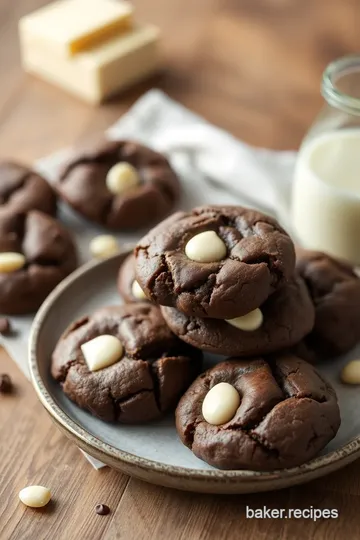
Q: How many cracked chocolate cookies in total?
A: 9